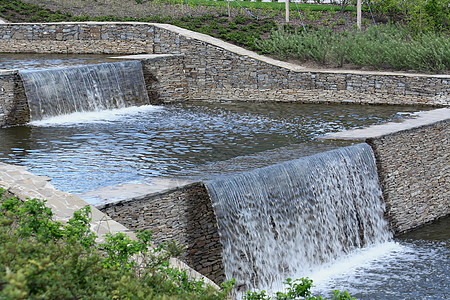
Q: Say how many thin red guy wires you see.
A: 0